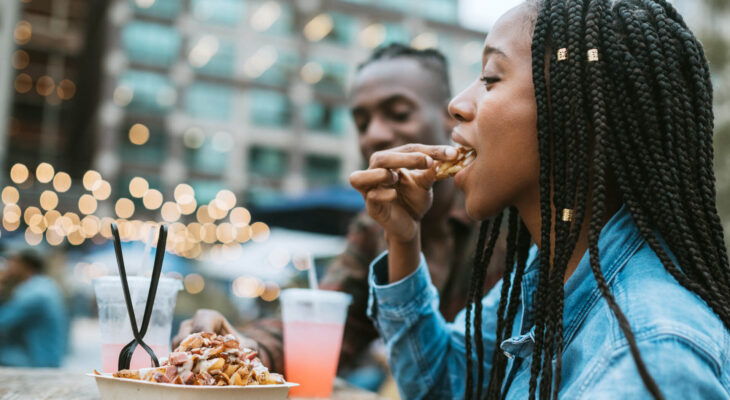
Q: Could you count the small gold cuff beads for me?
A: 3